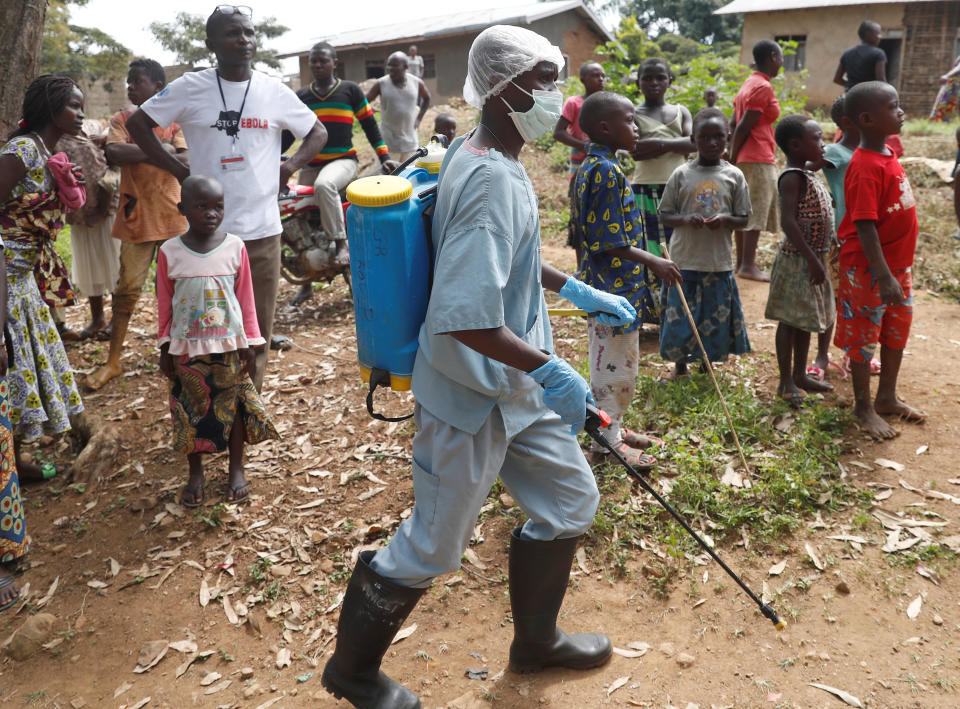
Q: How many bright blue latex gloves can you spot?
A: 2